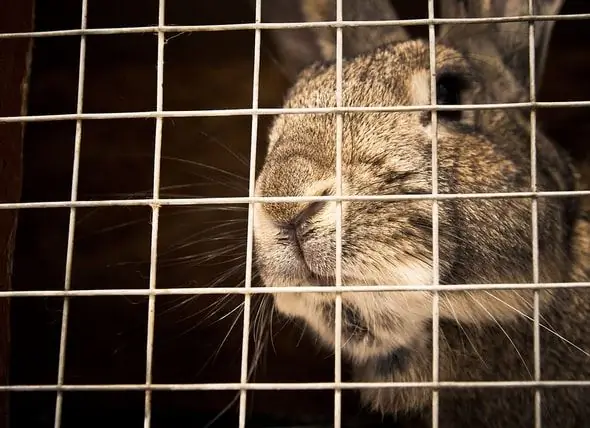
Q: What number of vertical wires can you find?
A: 6